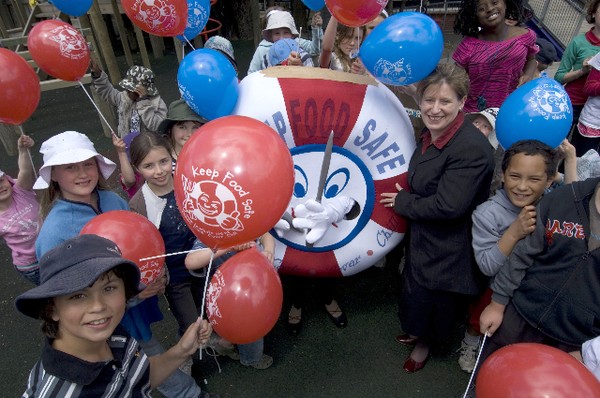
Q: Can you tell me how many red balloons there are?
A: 8